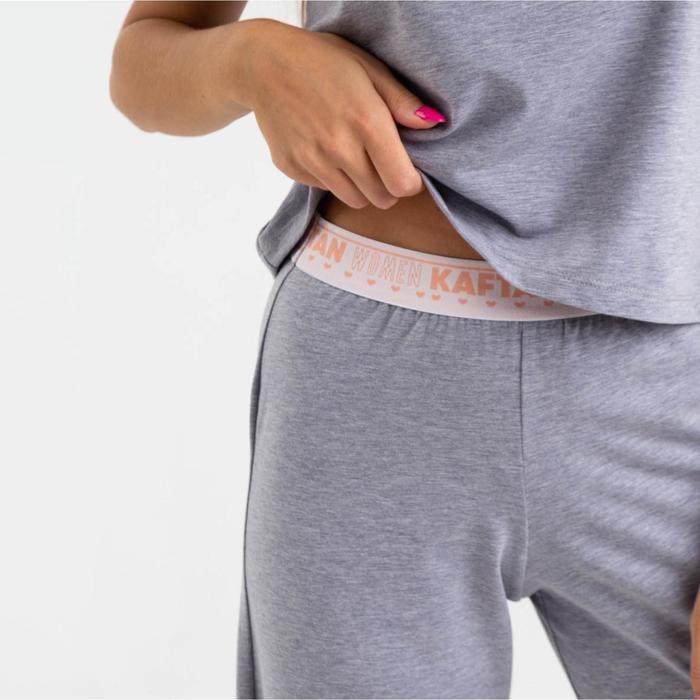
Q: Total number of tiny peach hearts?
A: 11